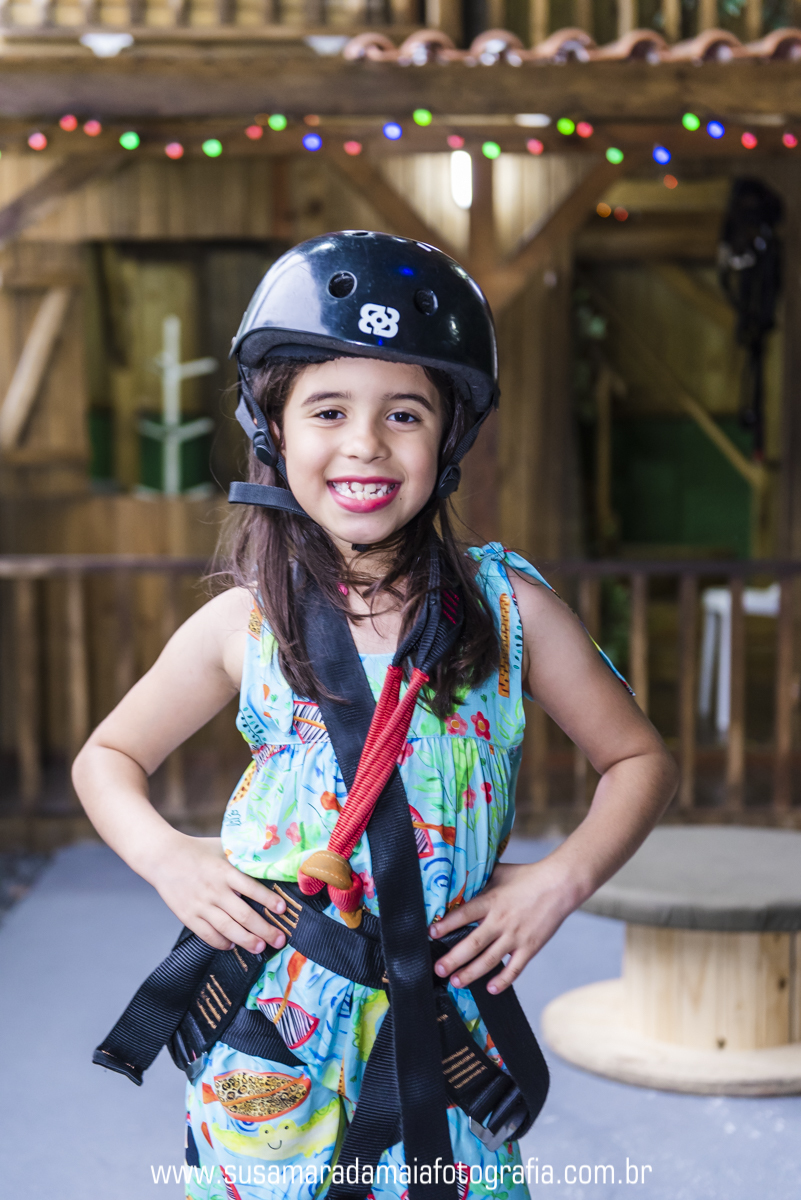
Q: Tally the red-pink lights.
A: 11